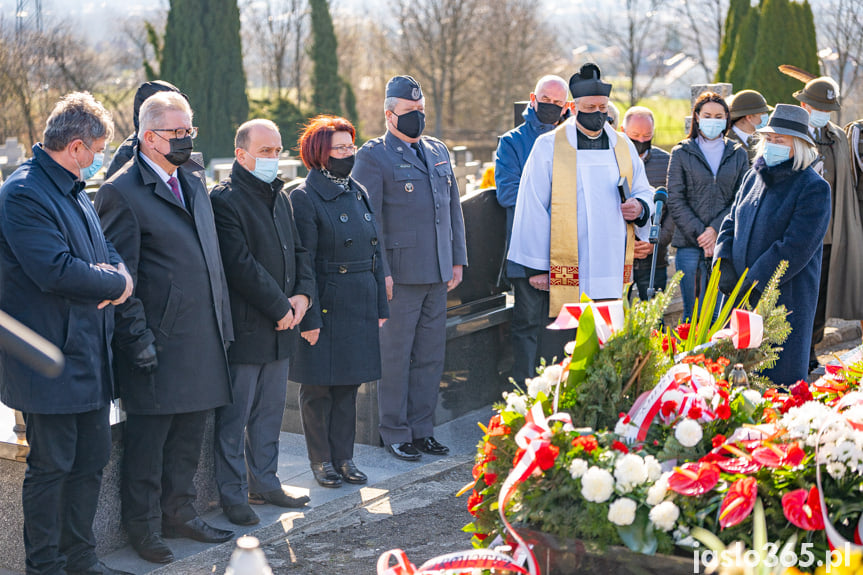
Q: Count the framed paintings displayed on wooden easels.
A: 0